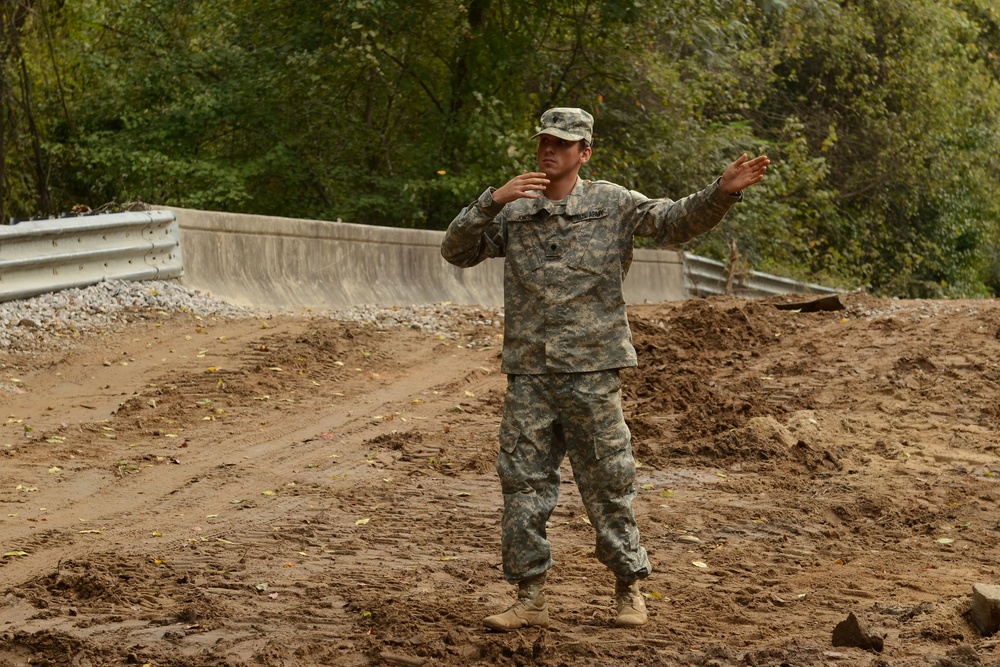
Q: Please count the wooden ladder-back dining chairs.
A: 0